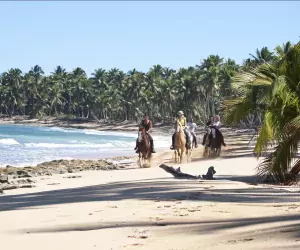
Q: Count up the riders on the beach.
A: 5